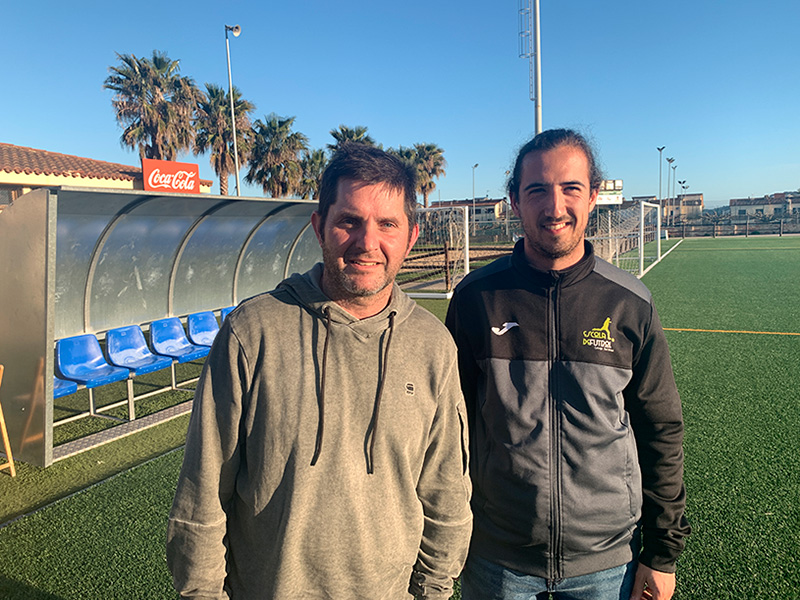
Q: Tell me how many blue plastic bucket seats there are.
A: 6